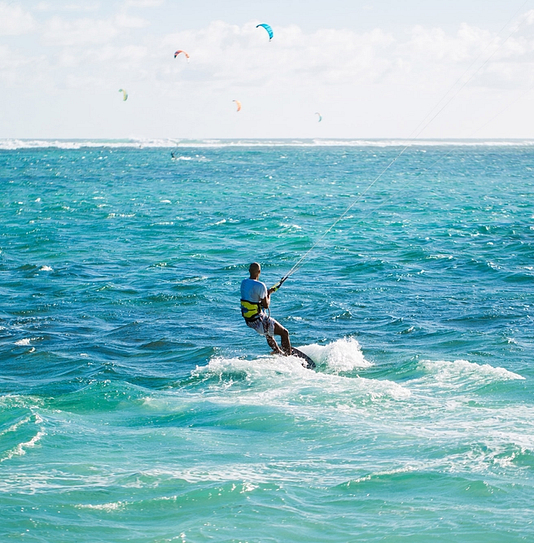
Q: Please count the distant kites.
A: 5